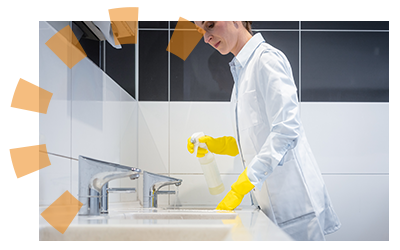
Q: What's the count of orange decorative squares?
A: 6